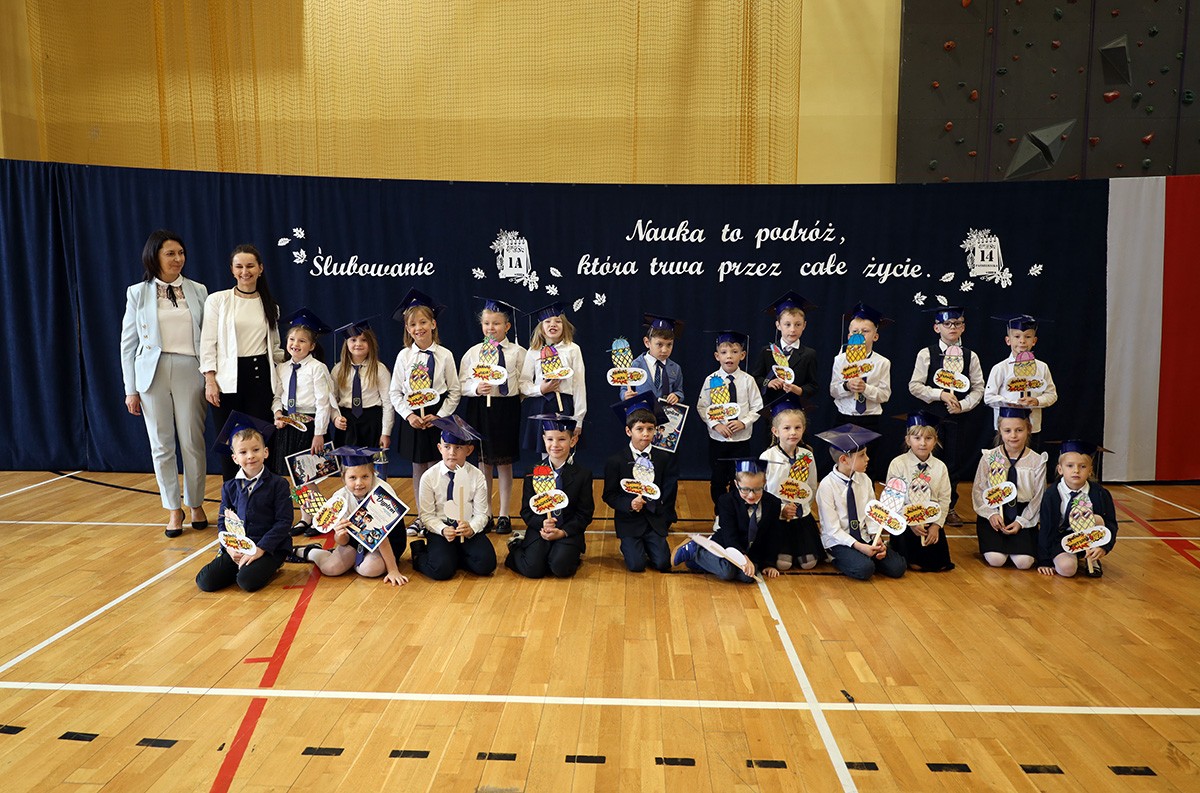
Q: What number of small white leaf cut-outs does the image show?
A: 13